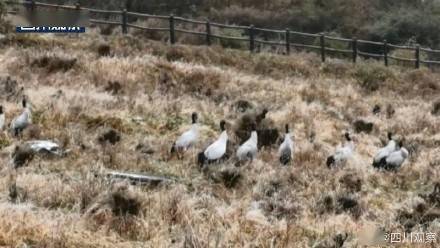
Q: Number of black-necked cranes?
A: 9